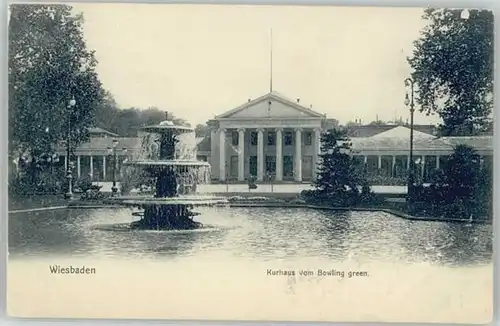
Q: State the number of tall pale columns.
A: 6